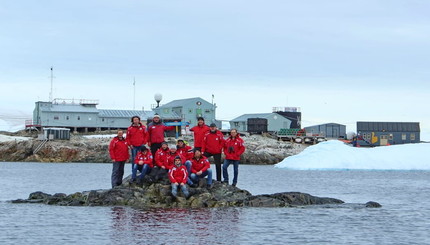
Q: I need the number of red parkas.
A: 12